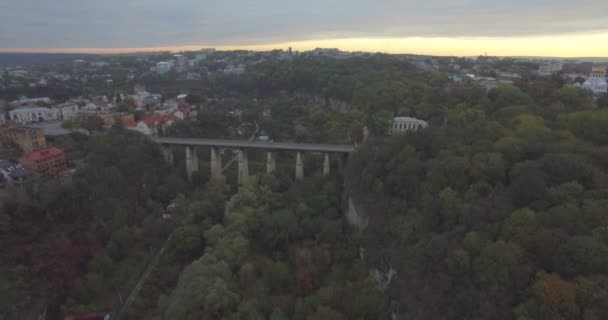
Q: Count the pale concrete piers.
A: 6